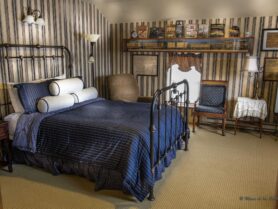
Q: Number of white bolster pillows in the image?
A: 3